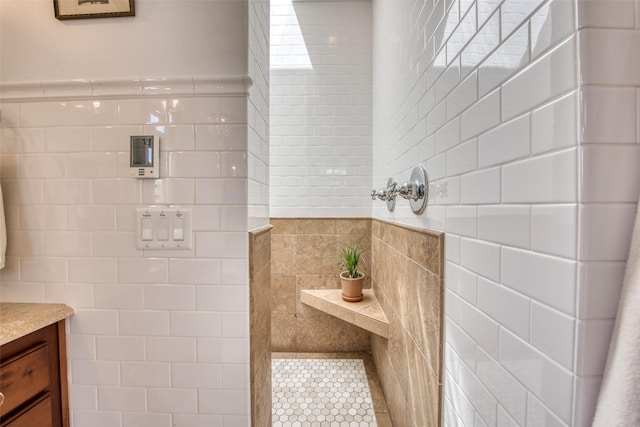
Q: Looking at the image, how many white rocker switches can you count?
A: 3